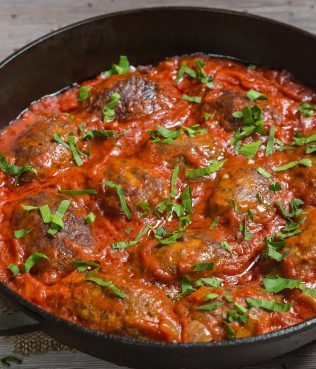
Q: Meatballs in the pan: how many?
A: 12